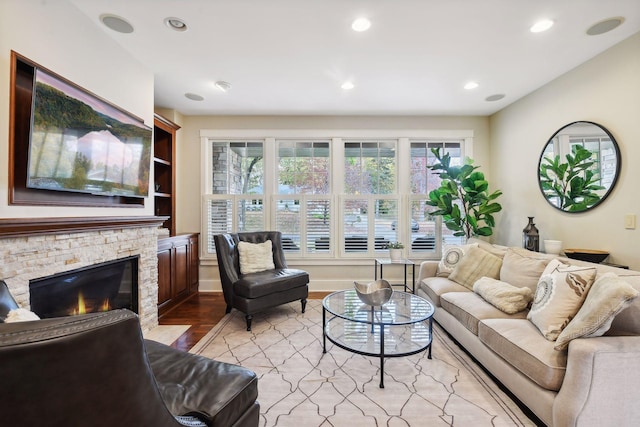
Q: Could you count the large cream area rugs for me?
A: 1